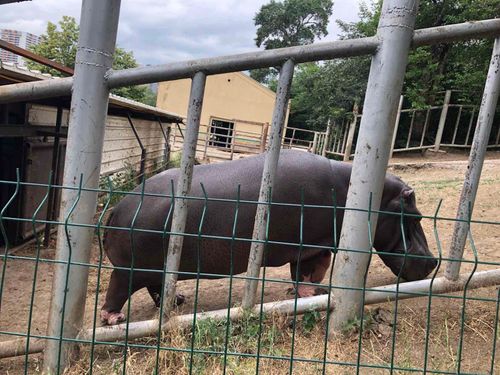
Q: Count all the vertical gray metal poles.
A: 5